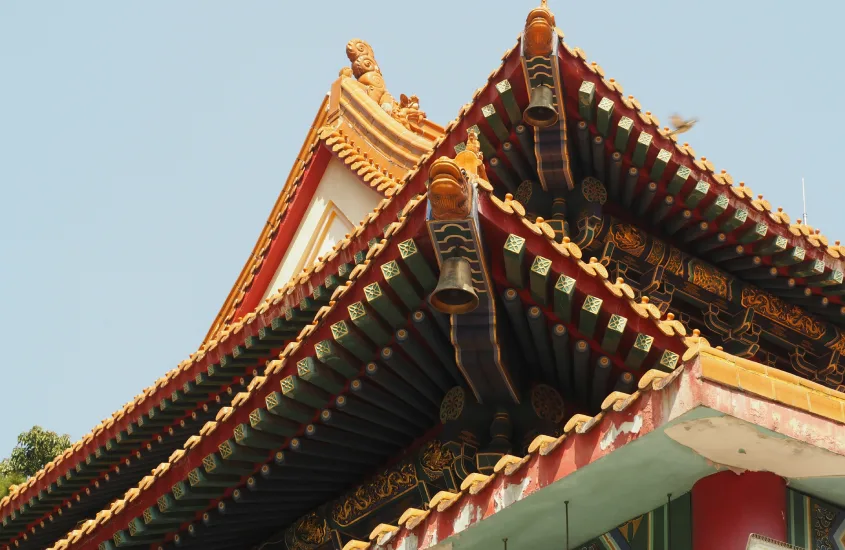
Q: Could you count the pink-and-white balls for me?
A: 0